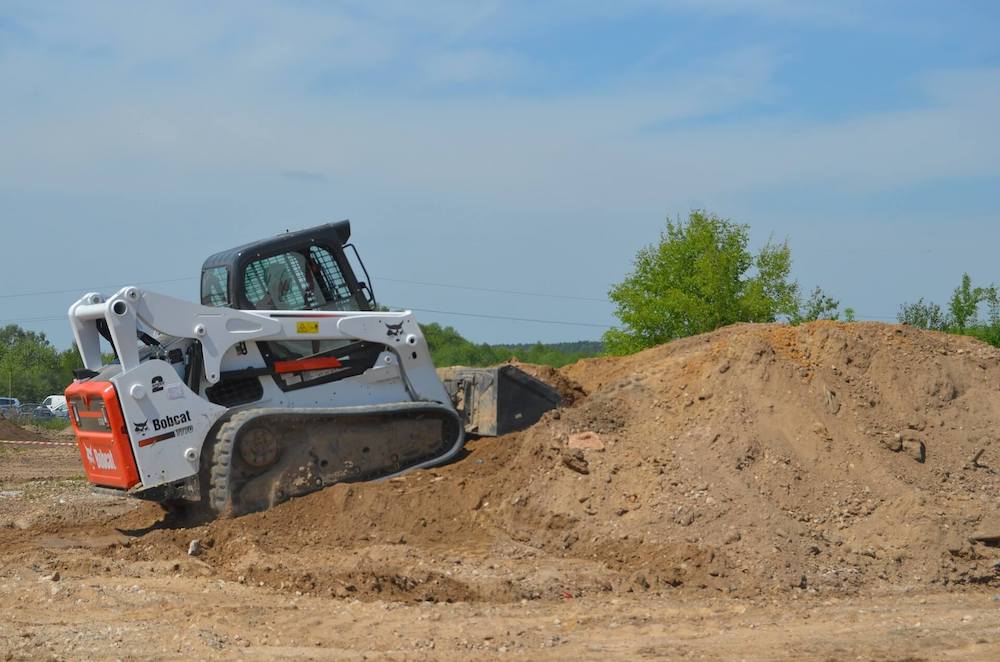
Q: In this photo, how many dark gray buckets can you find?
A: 1